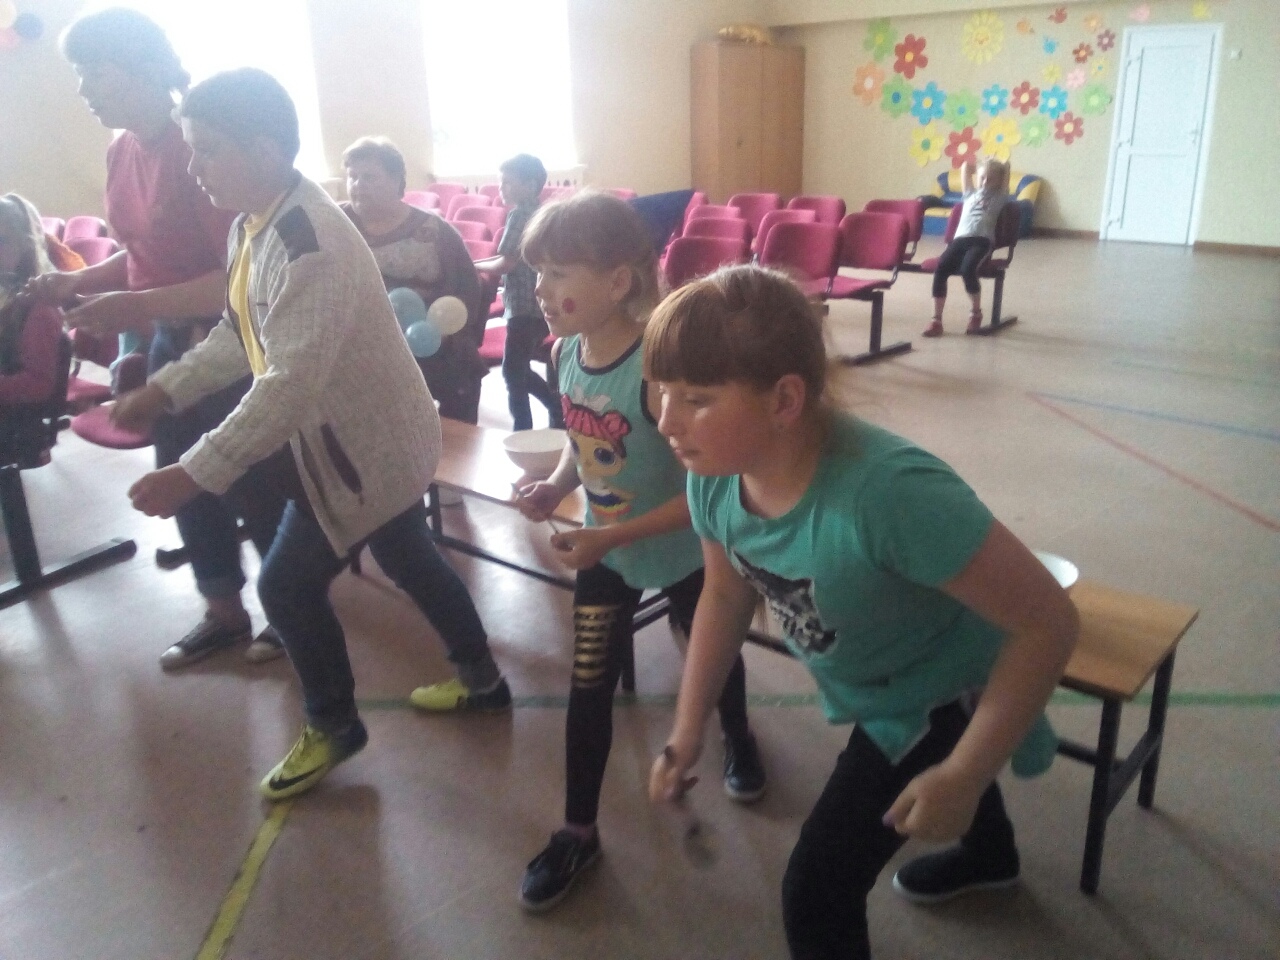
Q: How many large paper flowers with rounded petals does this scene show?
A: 15